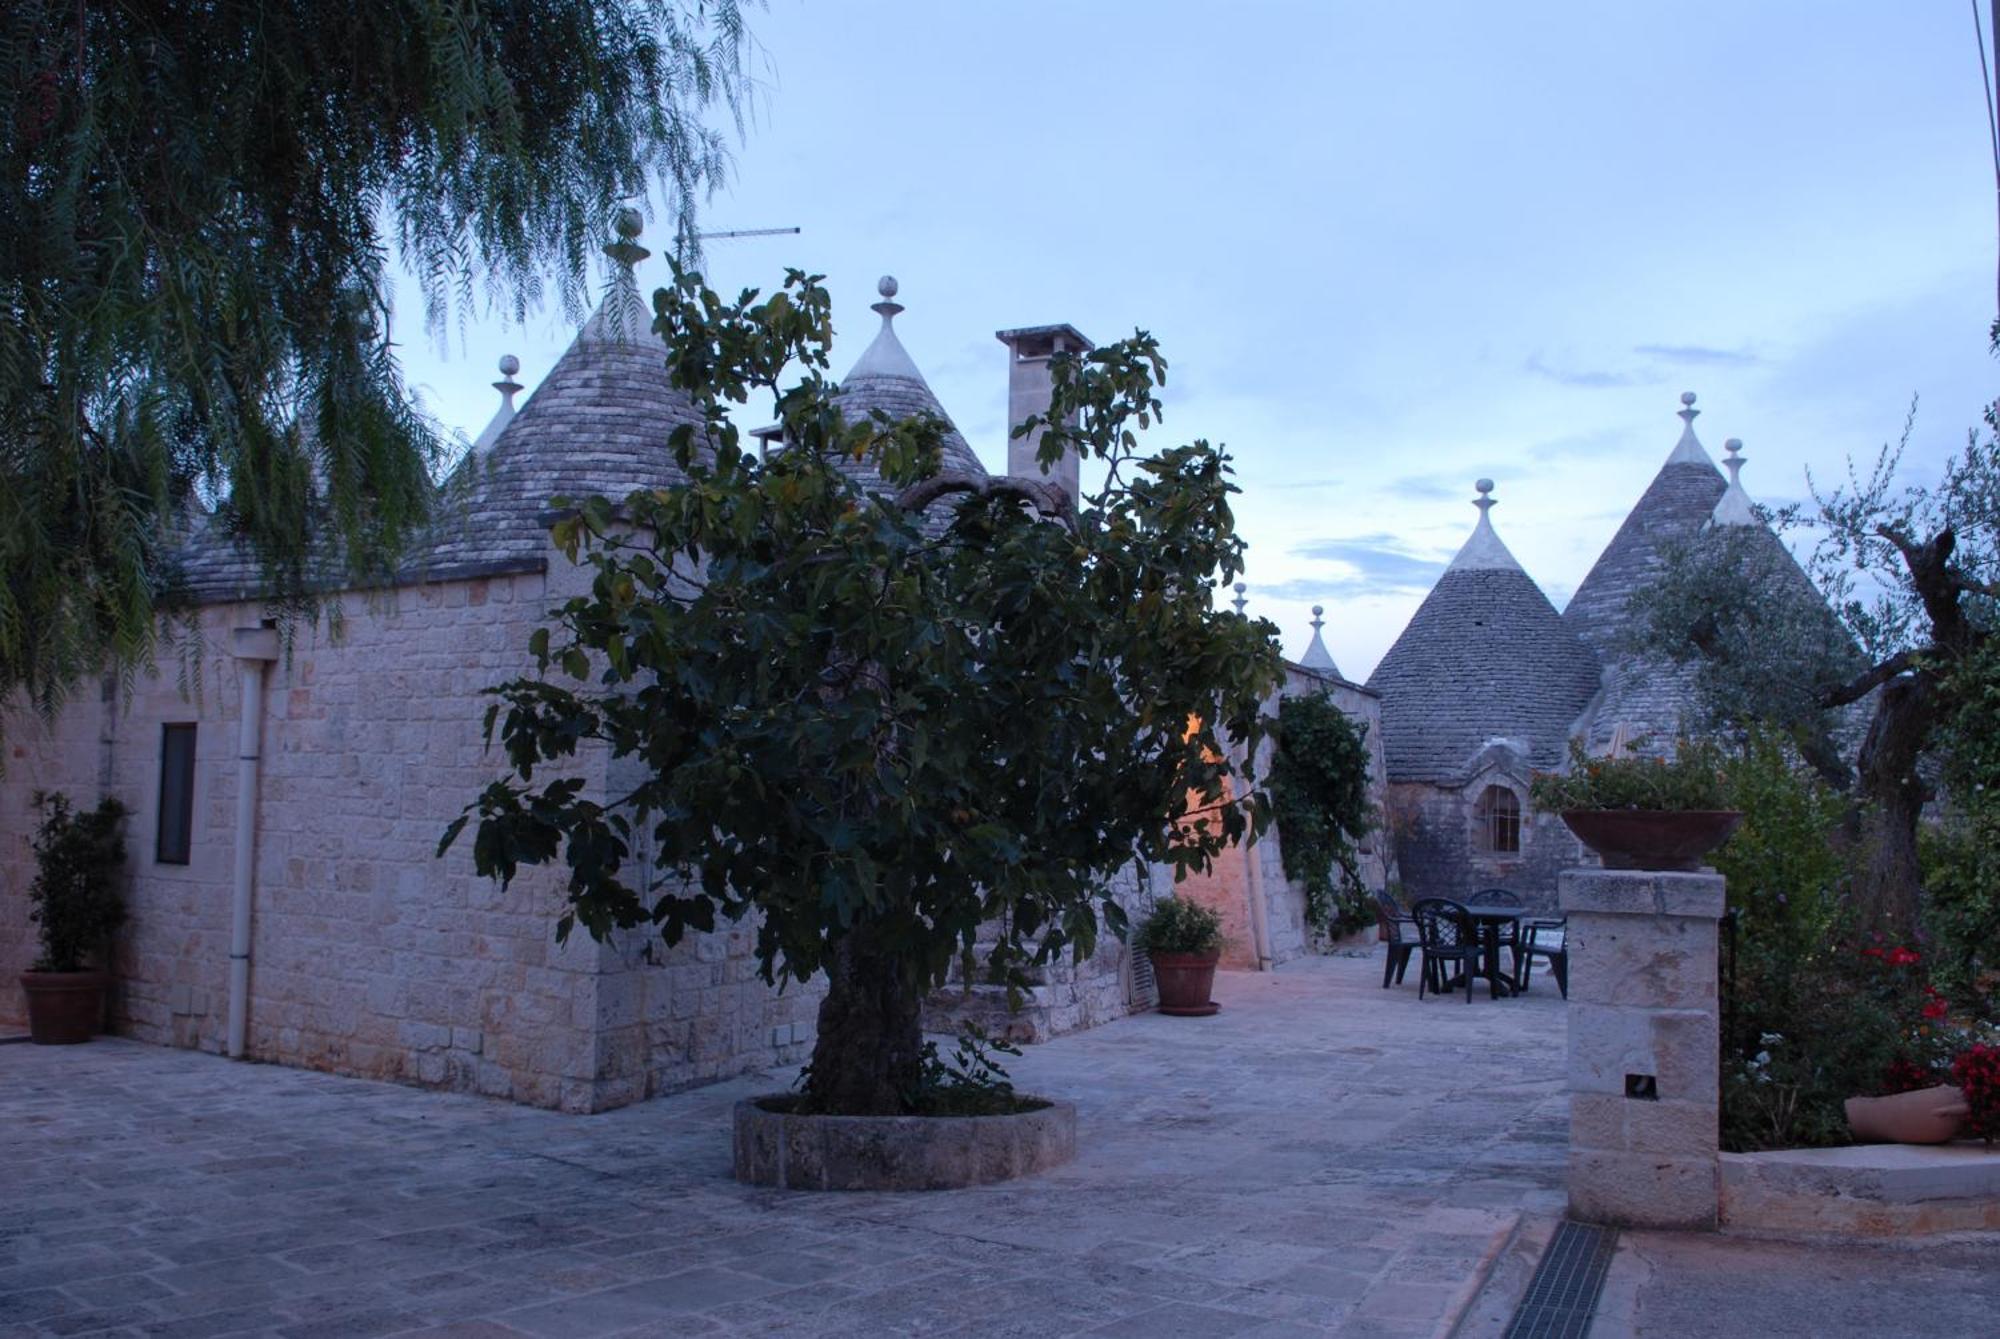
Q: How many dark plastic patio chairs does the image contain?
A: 4